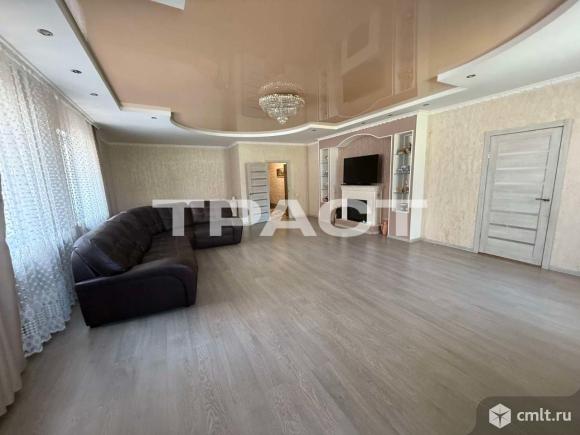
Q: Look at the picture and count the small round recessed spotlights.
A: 9